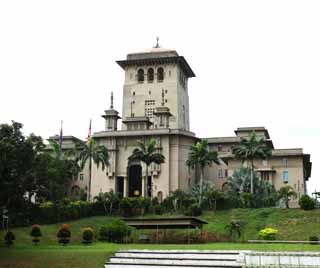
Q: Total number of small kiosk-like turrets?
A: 2